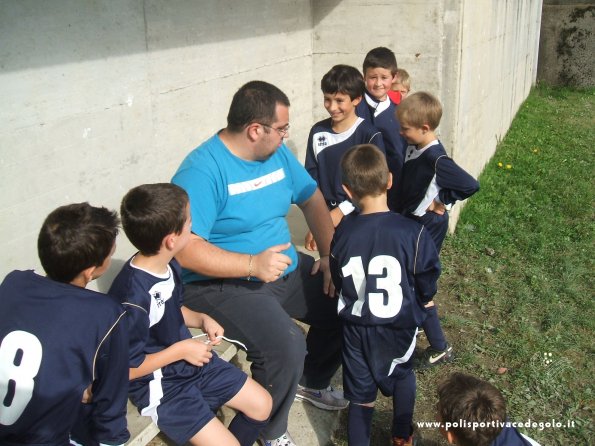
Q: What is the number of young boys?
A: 8